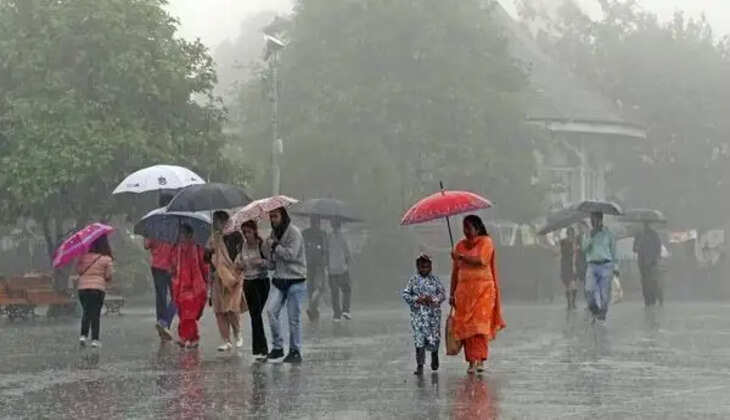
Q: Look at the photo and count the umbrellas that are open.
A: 10